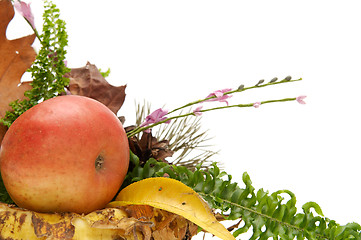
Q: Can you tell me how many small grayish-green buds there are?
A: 4